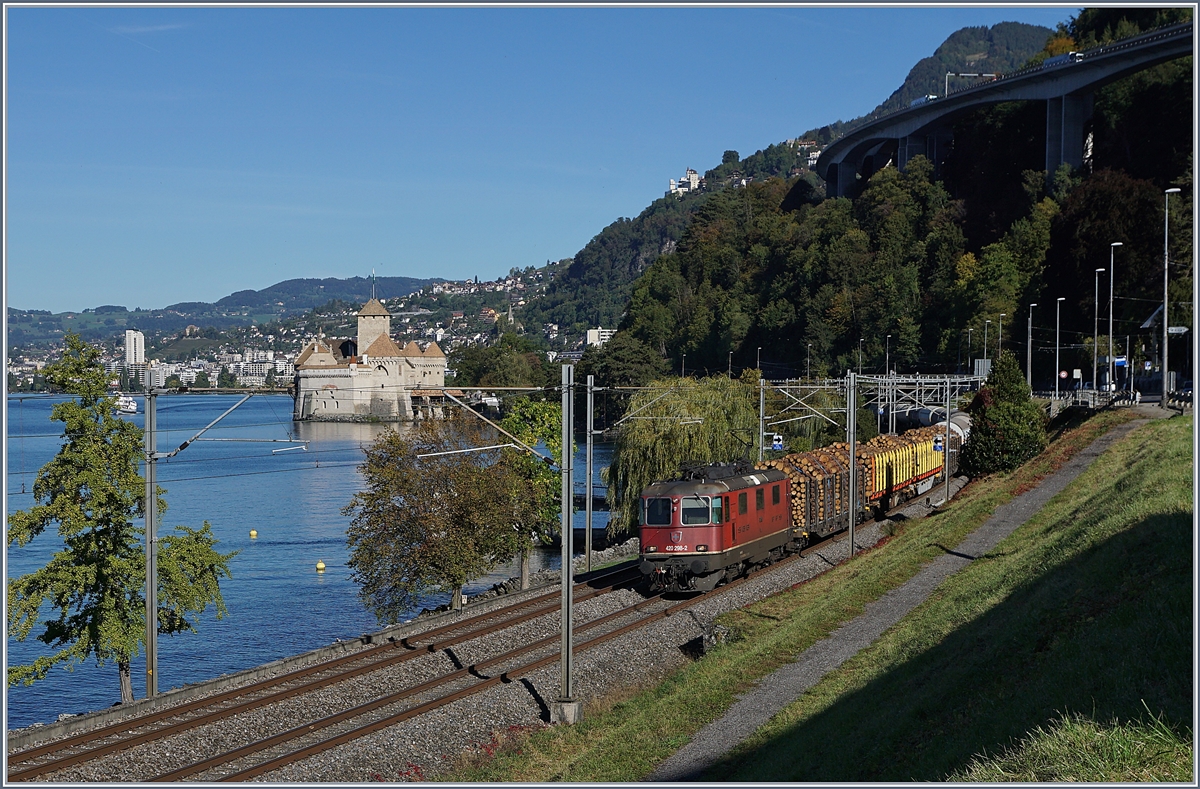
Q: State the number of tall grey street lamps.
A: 14